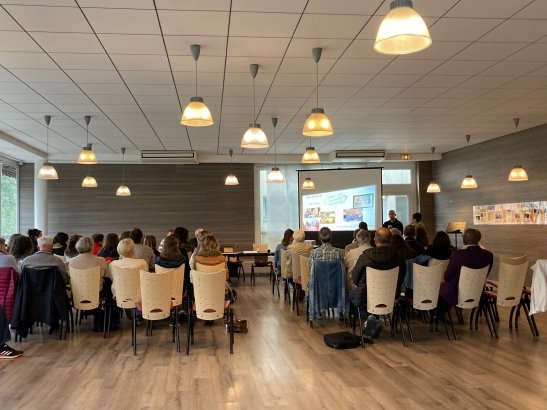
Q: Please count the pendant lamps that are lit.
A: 15